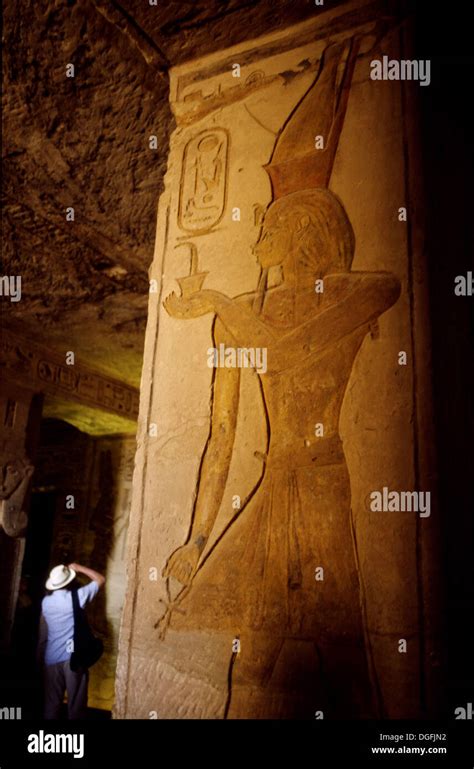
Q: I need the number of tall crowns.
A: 1